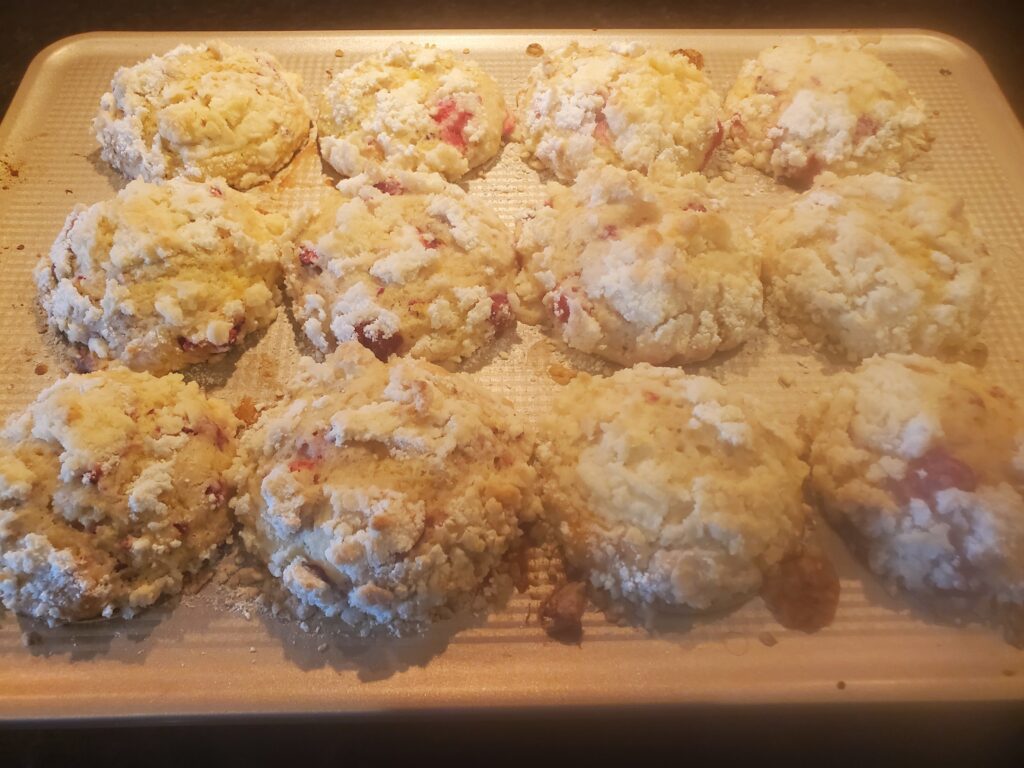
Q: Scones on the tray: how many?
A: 12